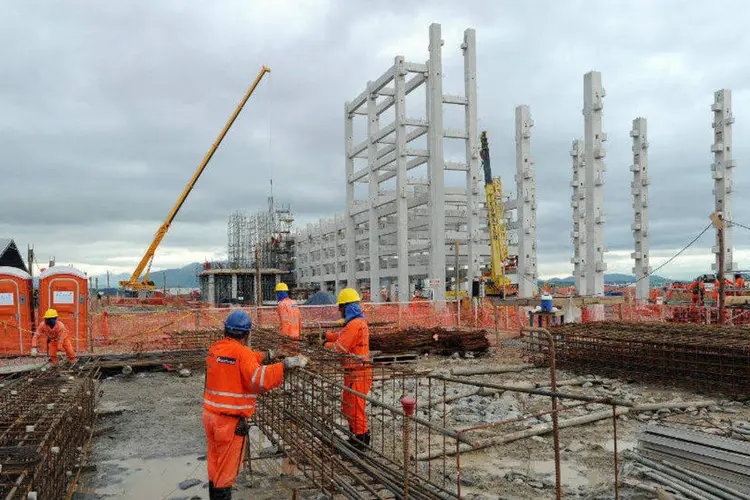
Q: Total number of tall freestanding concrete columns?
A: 5